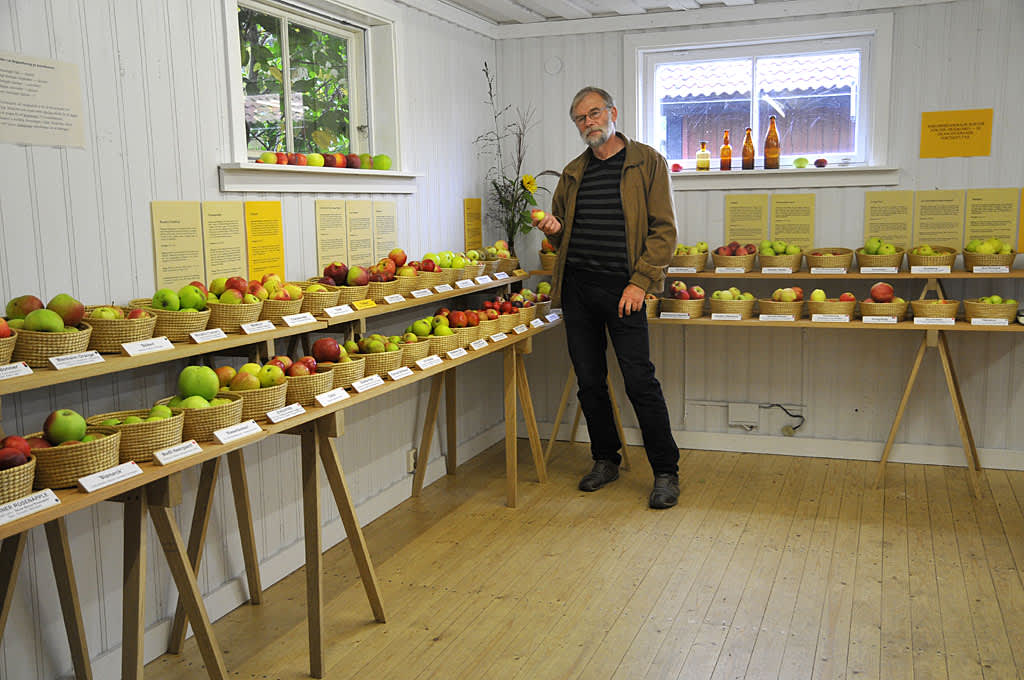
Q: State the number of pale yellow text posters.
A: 10